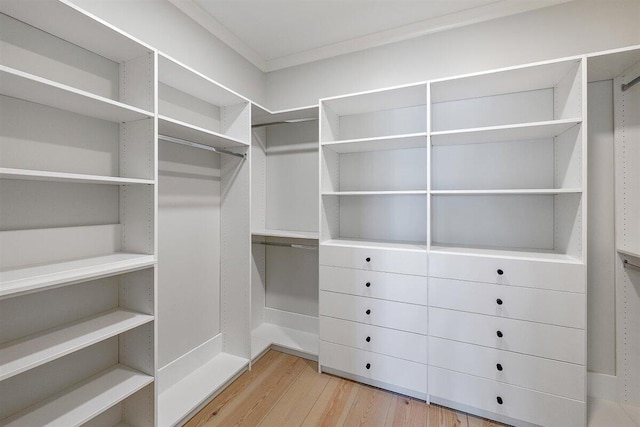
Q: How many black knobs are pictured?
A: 10